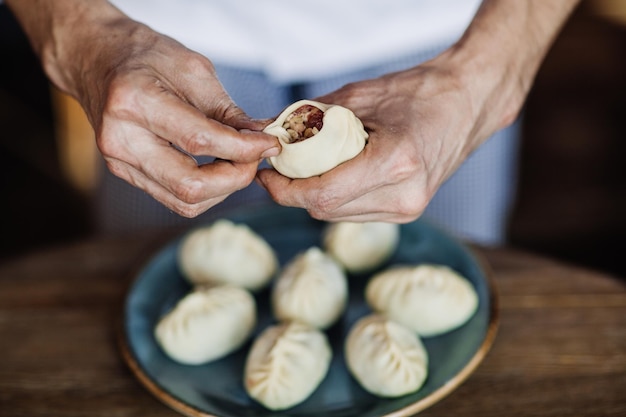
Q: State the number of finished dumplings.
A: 7